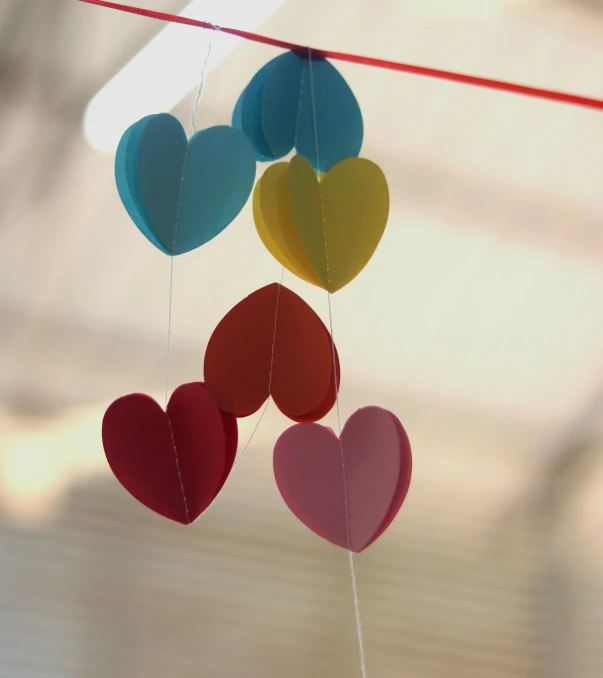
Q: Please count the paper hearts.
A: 6